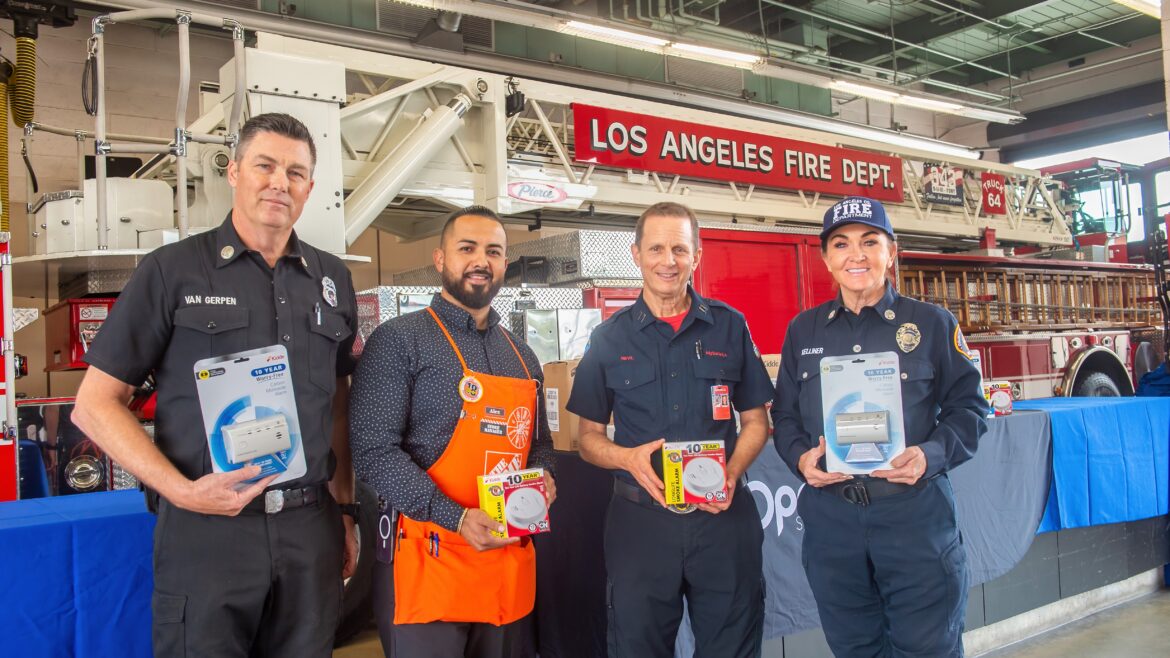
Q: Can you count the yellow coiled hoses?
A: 2